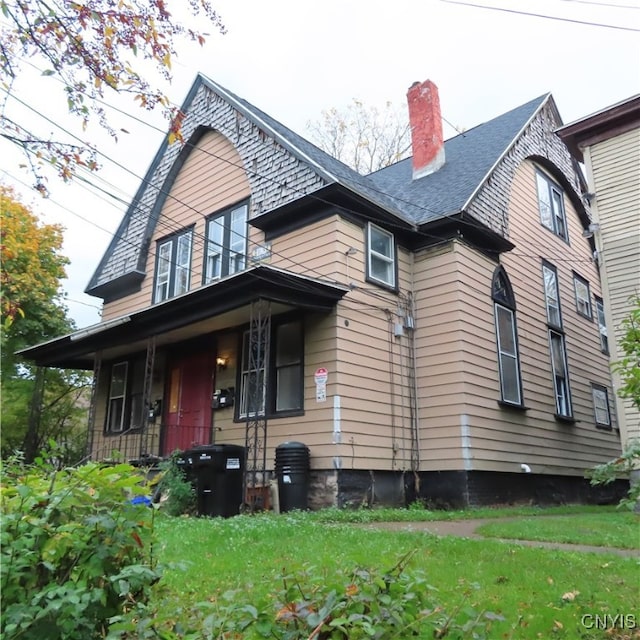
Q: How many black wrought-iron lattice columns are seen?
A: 3